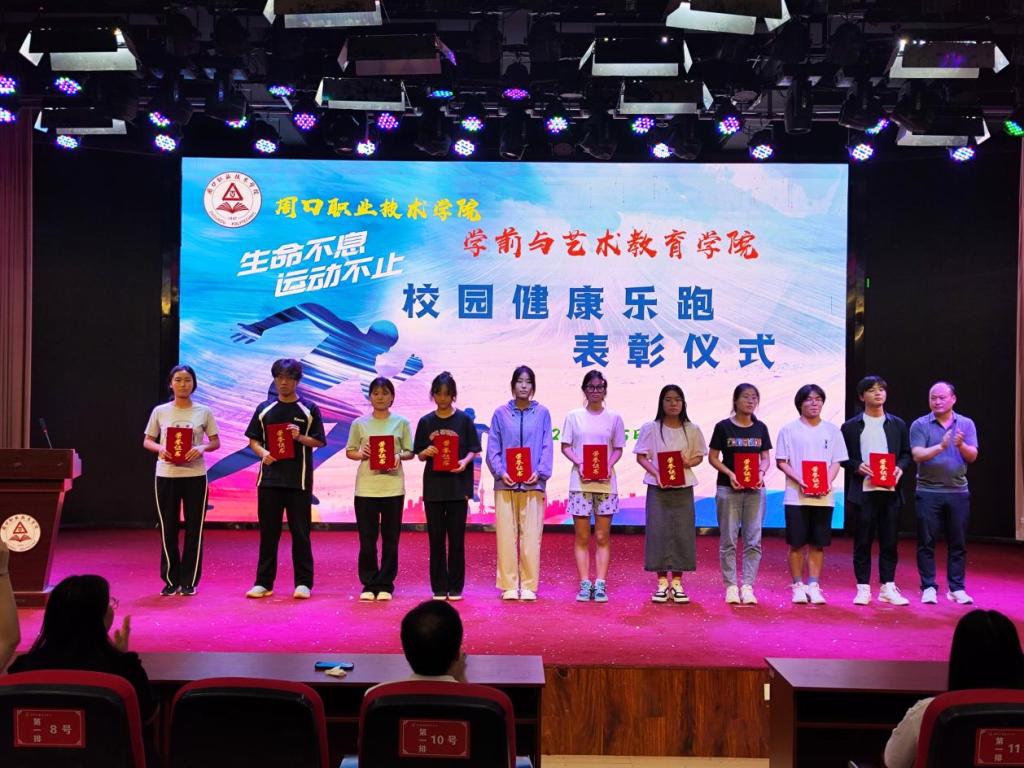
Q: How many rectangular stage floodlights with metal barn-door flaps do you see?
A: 10